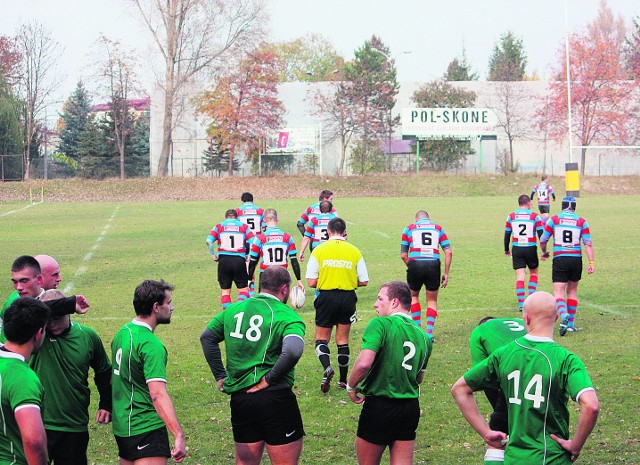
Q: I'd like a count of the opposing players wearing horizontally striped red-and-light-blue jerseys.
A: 9